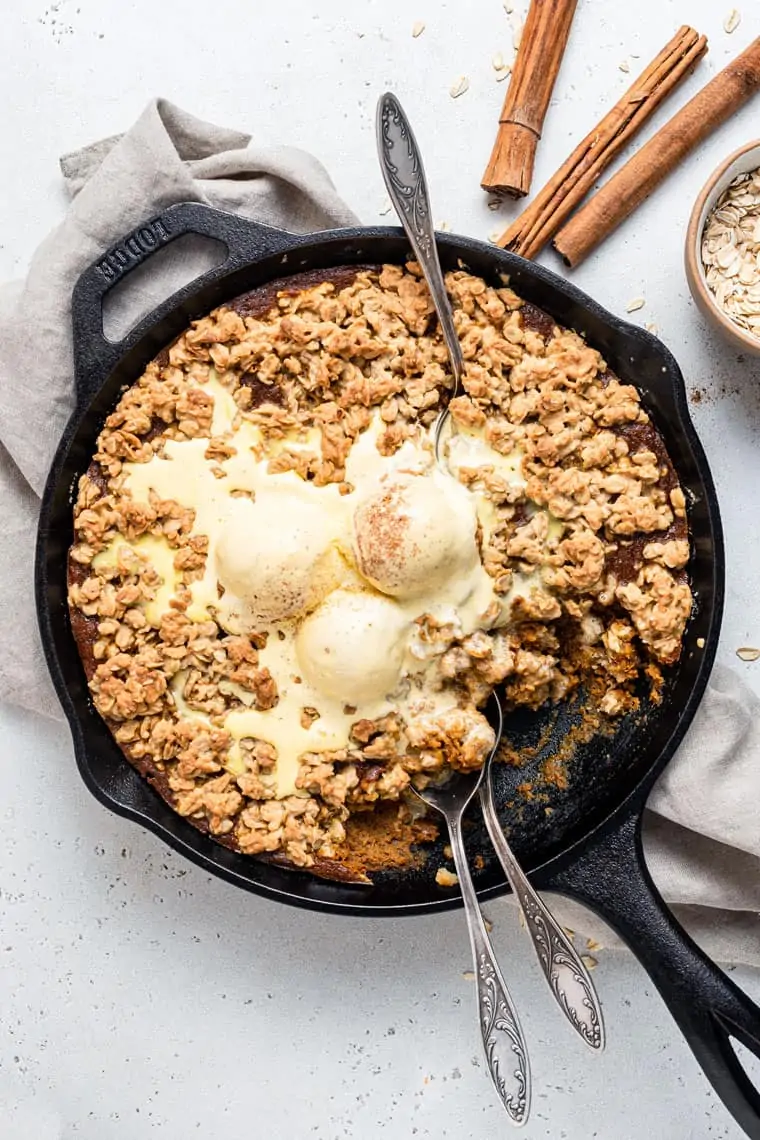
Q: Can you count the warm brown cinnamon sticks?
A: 3